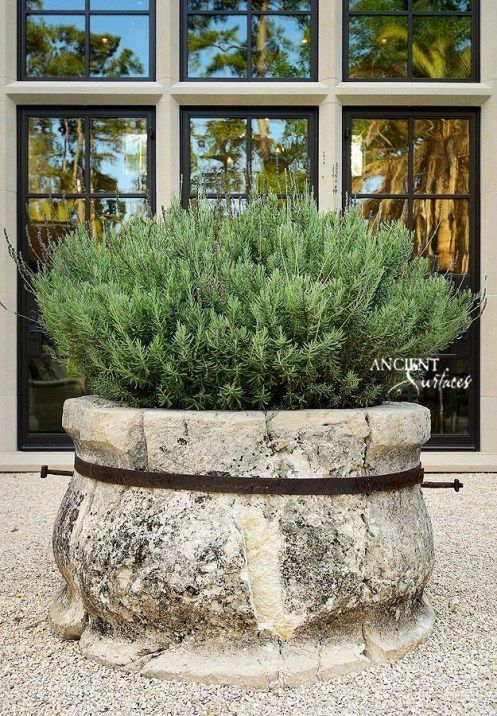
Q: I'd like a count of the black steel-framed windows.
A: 6